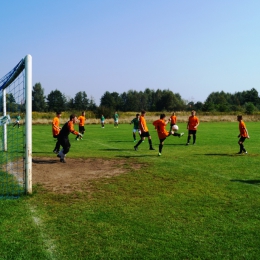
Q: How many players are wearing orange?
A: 7